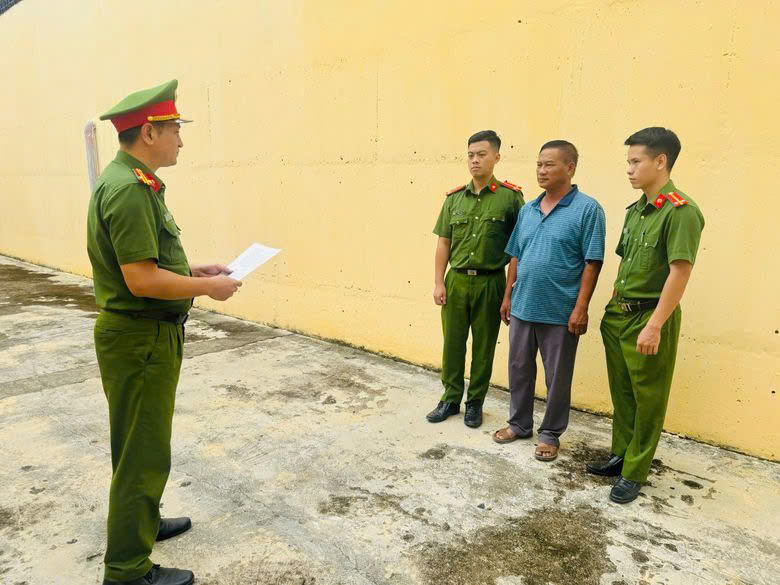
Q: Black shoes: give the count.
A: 6